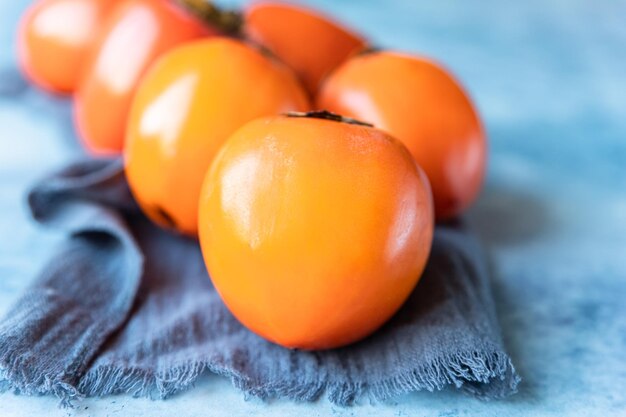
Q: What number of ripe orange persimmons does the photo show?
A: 6